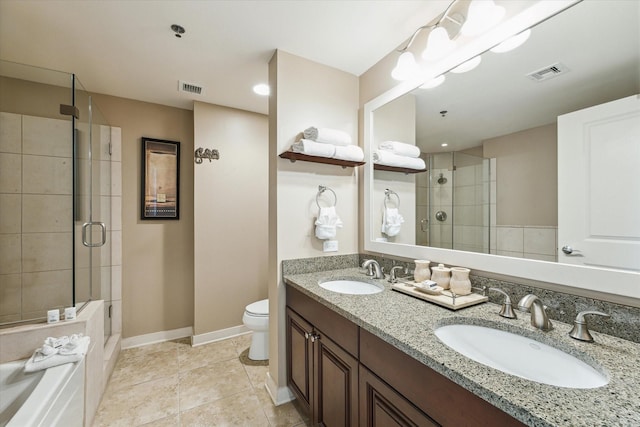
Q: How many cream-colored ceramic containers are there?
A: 3